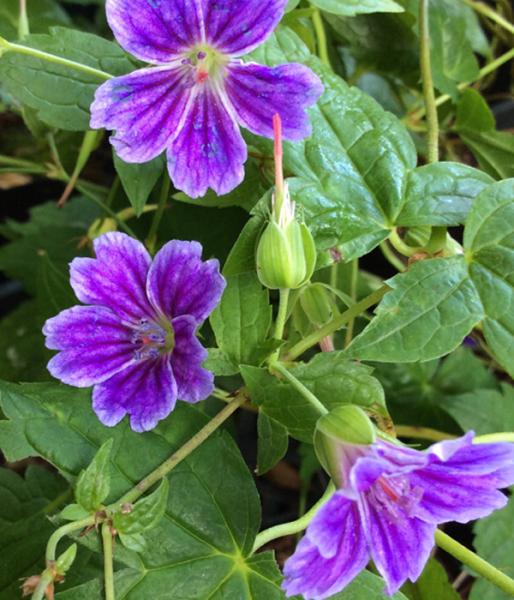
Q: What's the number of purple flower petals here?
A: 15